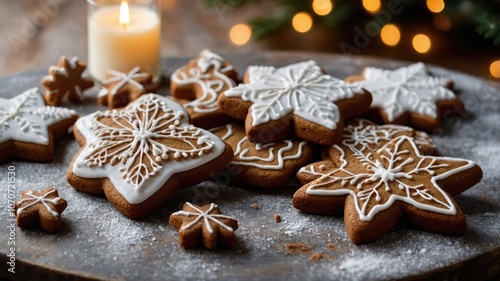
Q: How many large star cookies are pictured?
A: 5